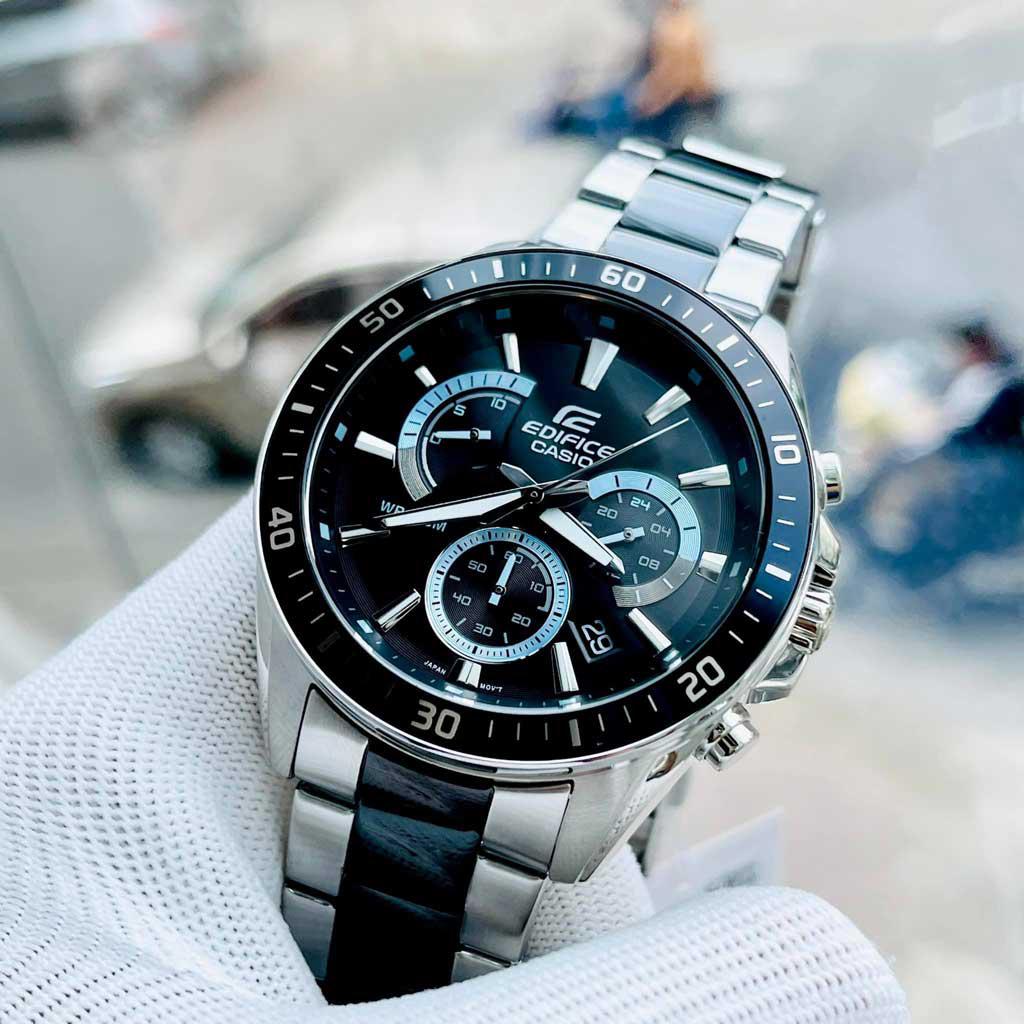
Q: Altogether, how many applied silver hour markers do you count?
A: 12